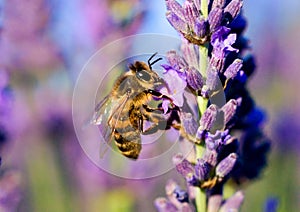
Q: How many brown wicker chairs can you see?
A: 0